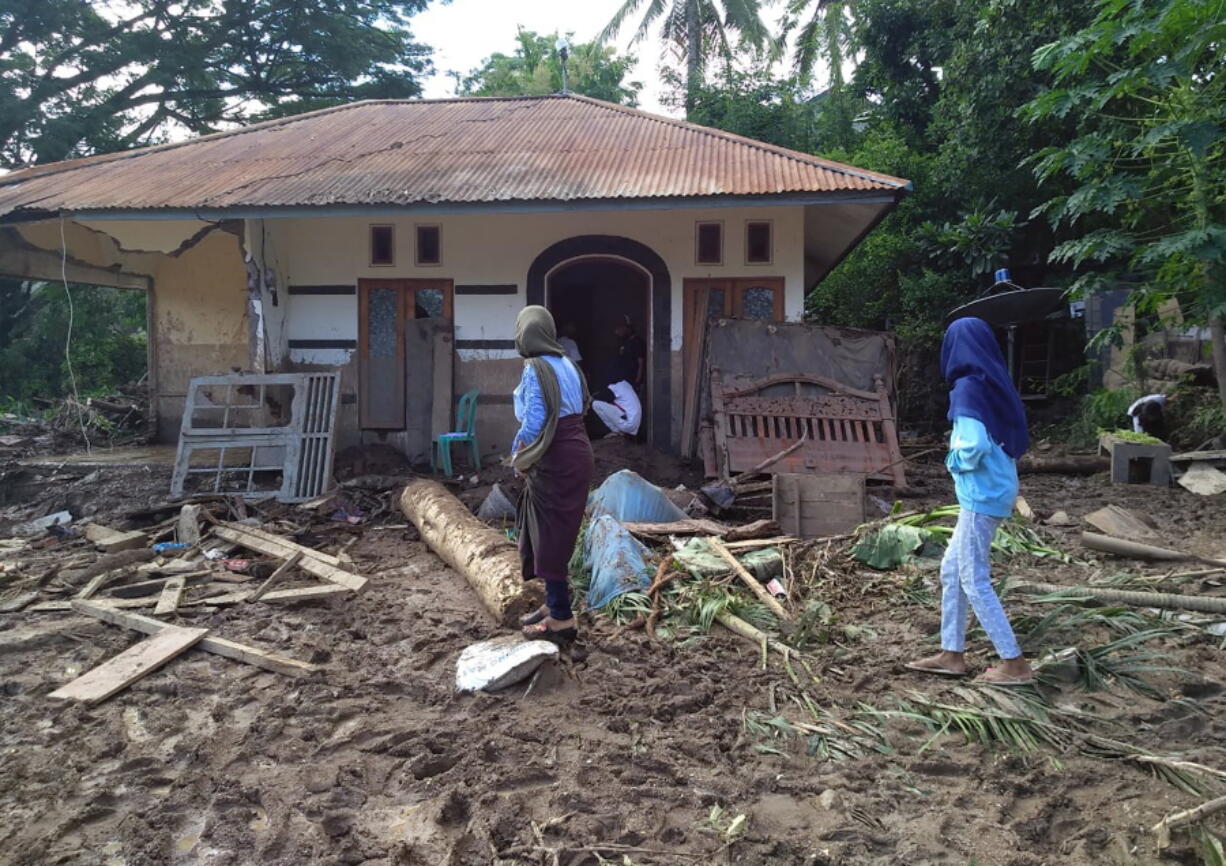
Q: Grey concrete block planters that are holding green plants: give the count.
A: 1